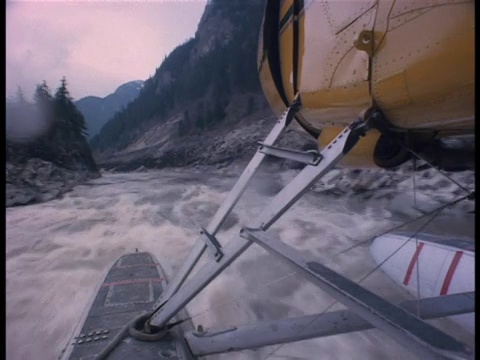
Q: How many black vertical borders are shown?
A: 2